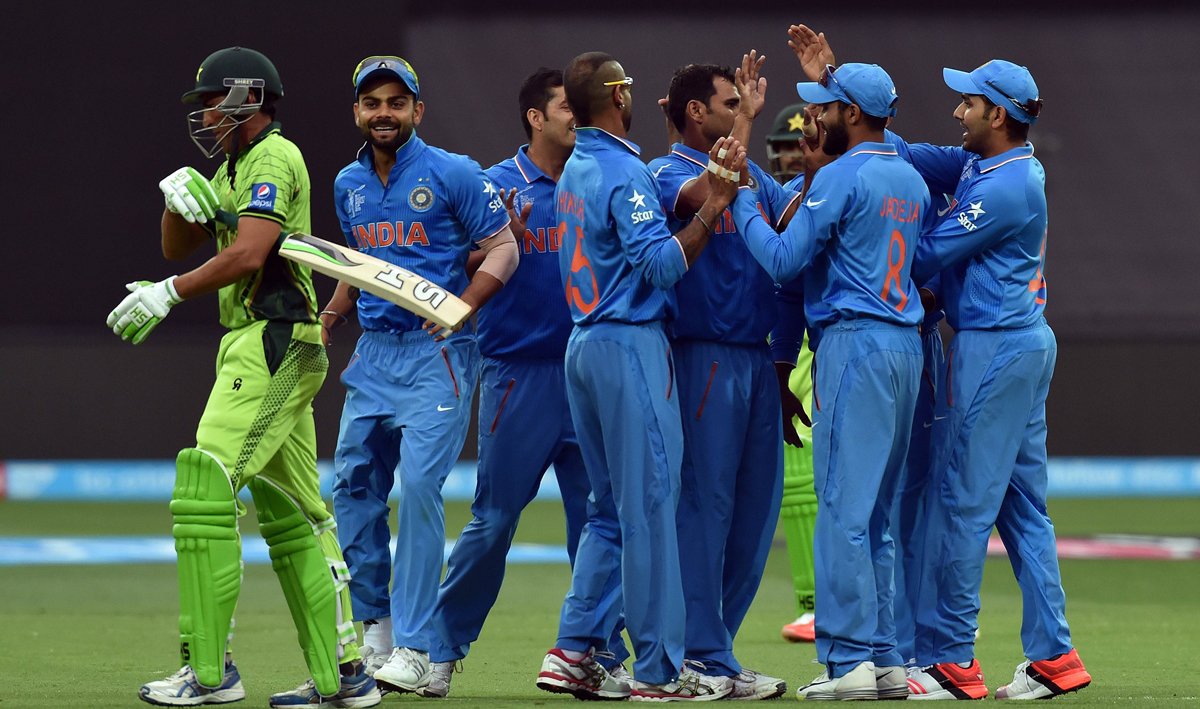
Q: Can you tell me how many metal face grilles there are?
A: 2